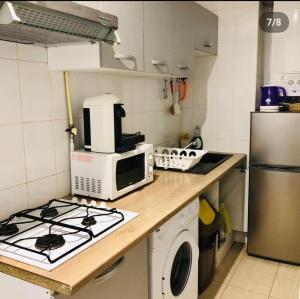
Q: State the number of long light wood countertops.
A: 1